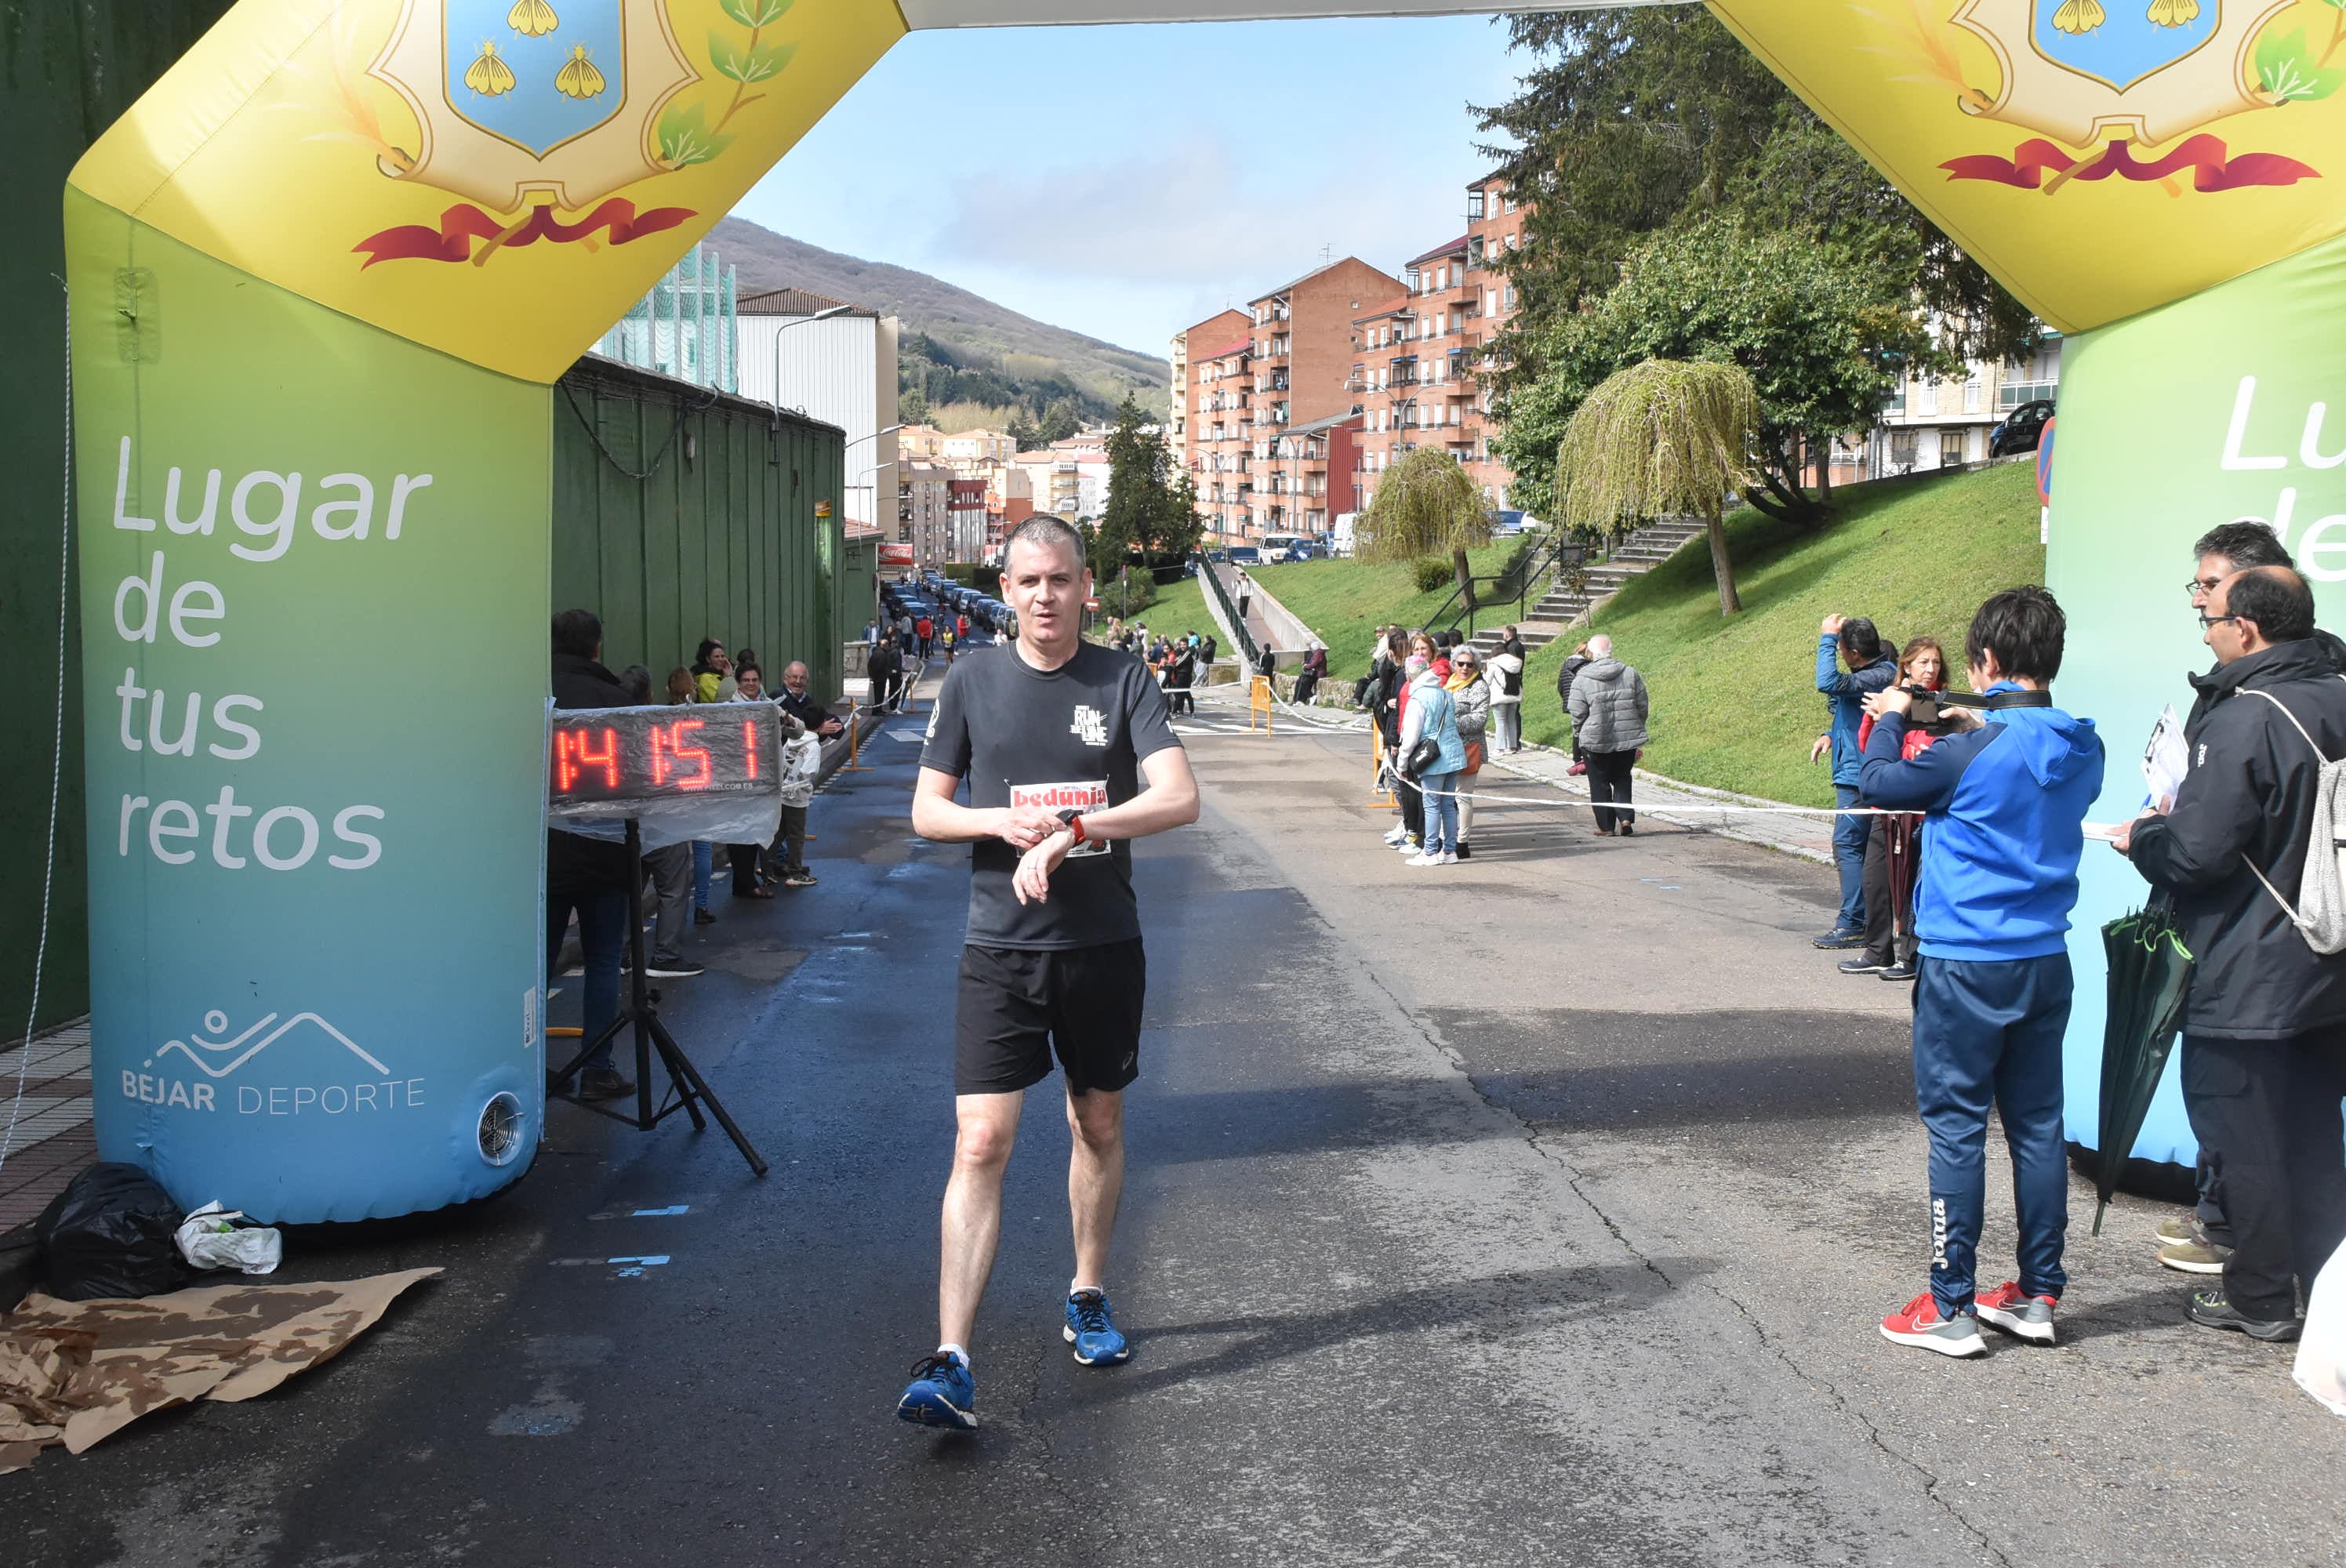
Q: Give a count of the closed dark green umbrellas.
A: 1